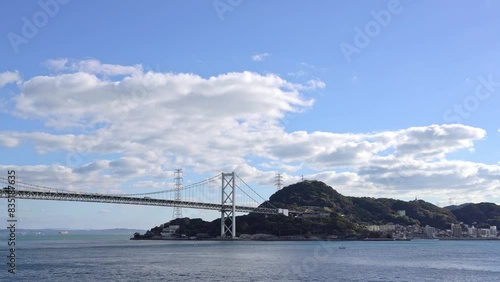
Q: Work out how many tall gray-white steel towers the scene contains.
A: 3